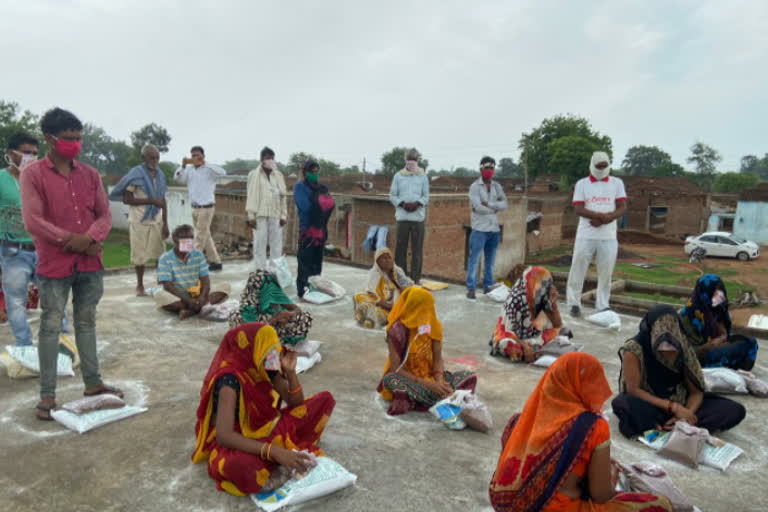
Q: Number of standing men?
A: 9